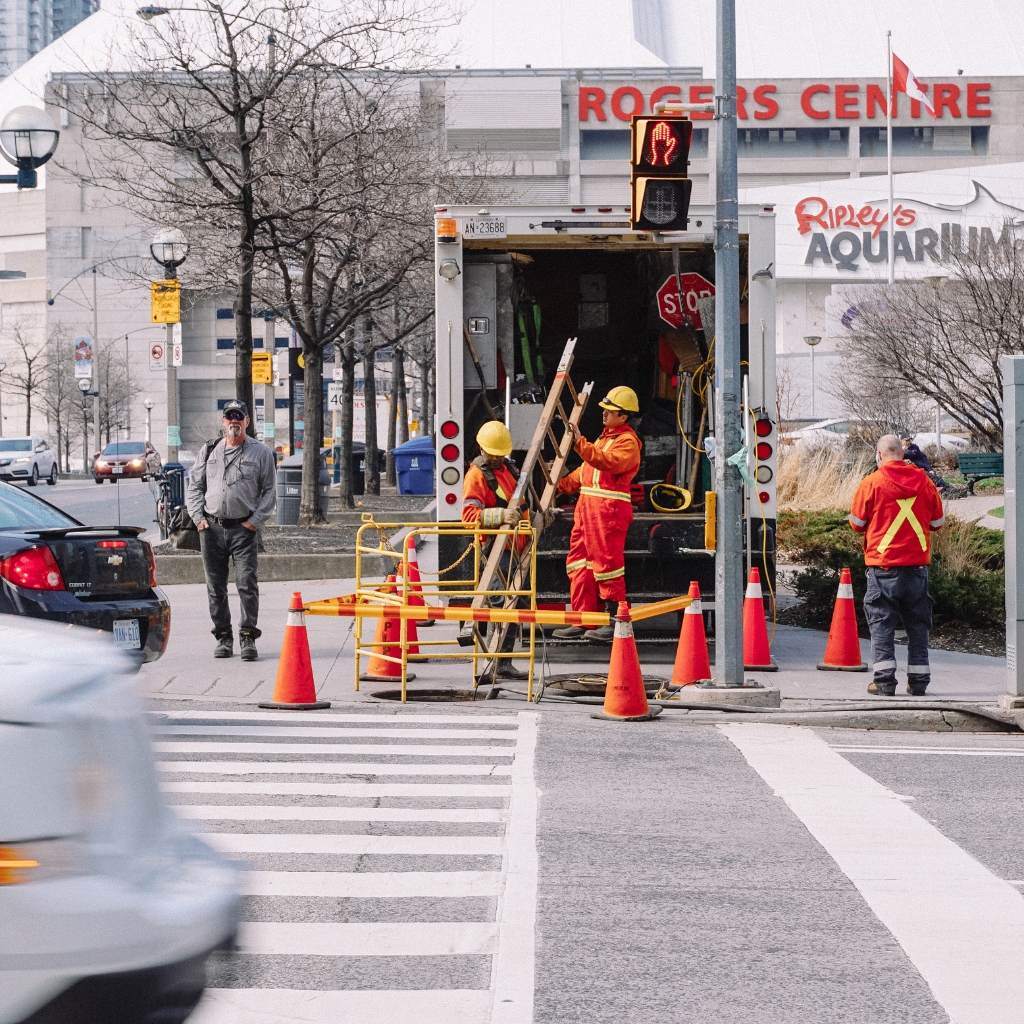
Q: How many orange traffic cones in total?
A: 8